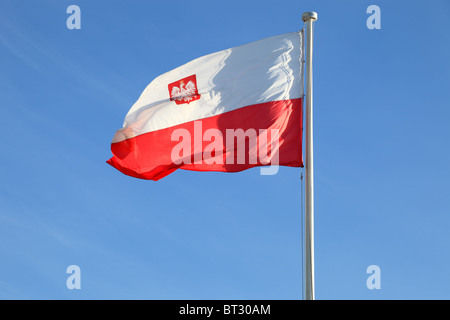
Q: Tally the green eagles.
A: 0